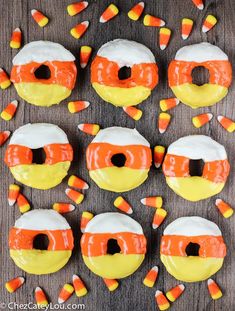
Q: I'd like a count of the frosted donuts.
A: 9